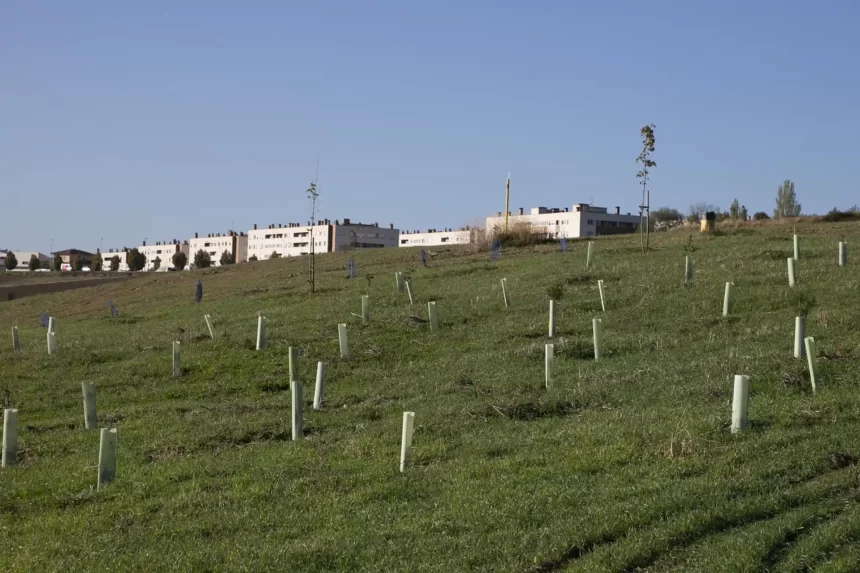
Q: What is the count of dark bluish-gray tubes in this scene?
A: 7